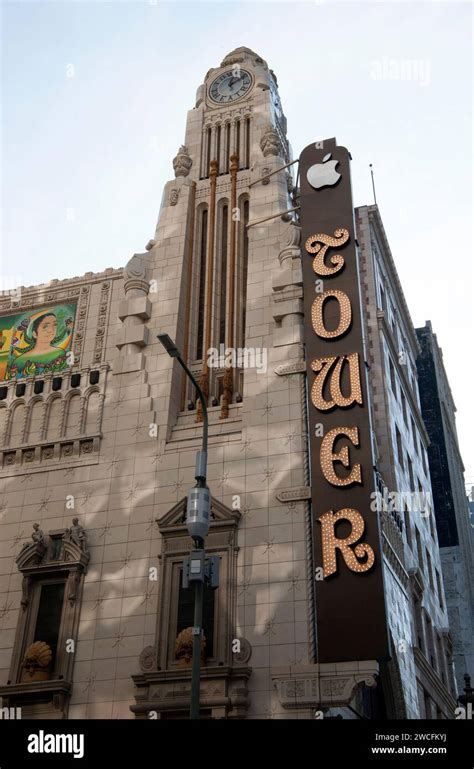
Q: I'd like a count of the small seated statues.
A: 2